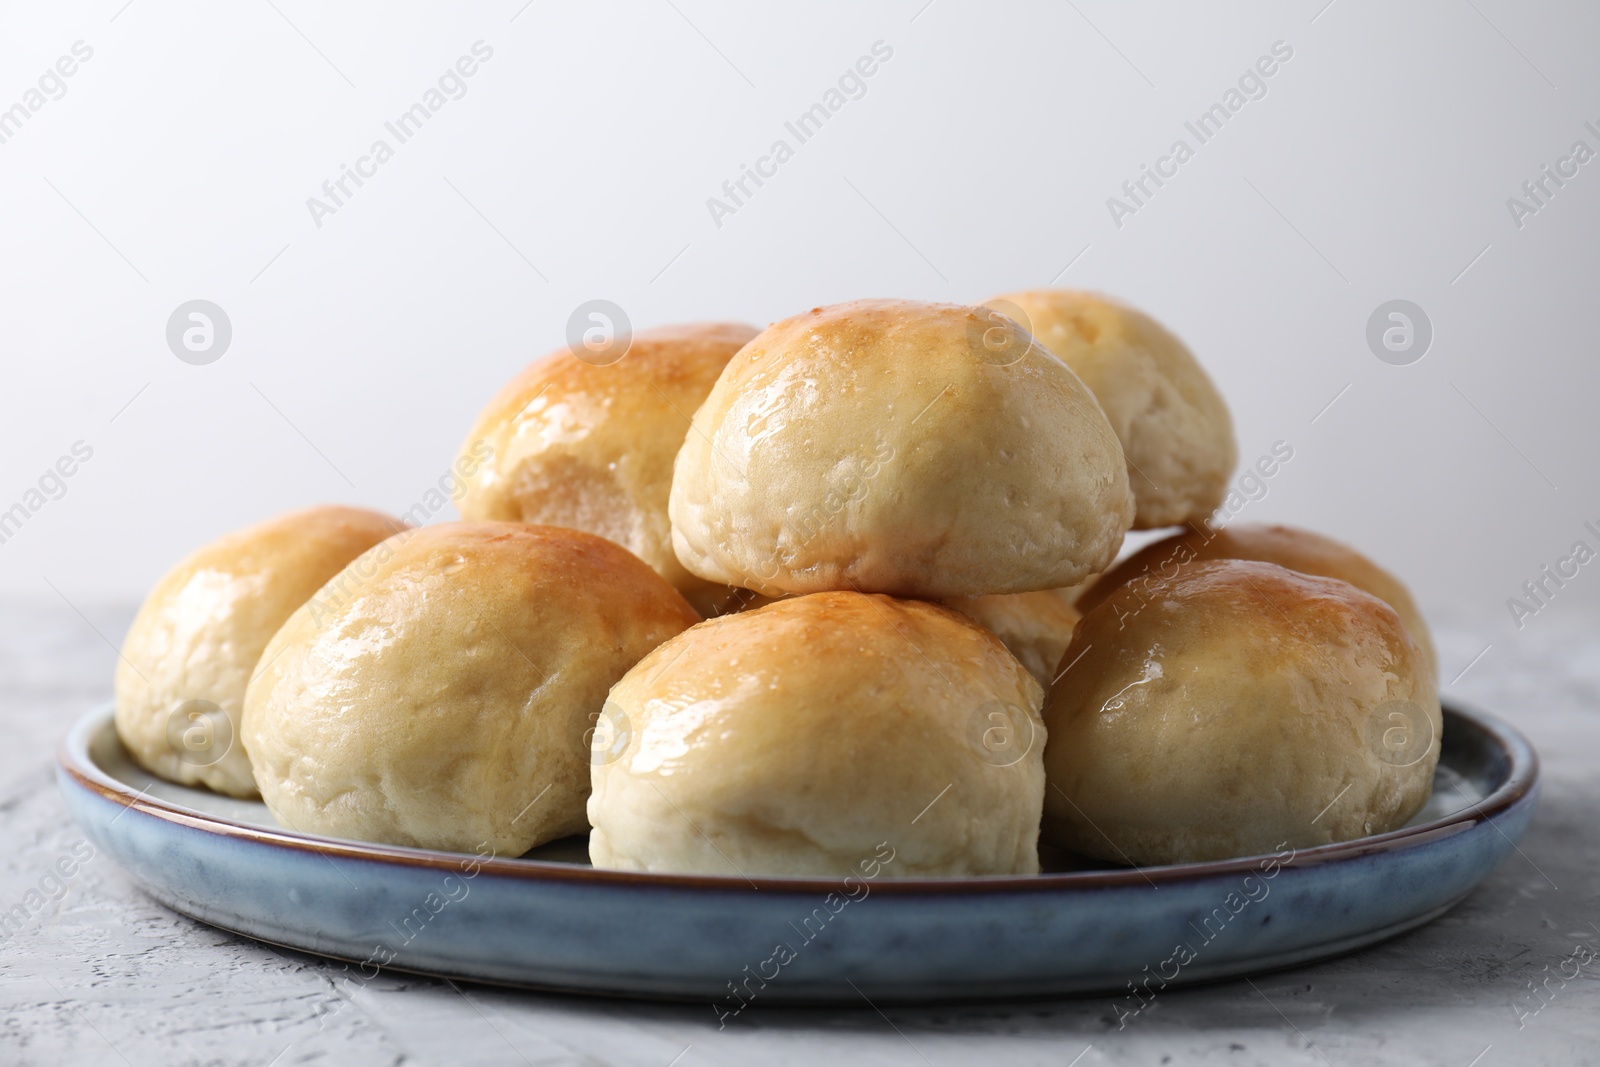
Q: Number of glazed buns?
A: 9